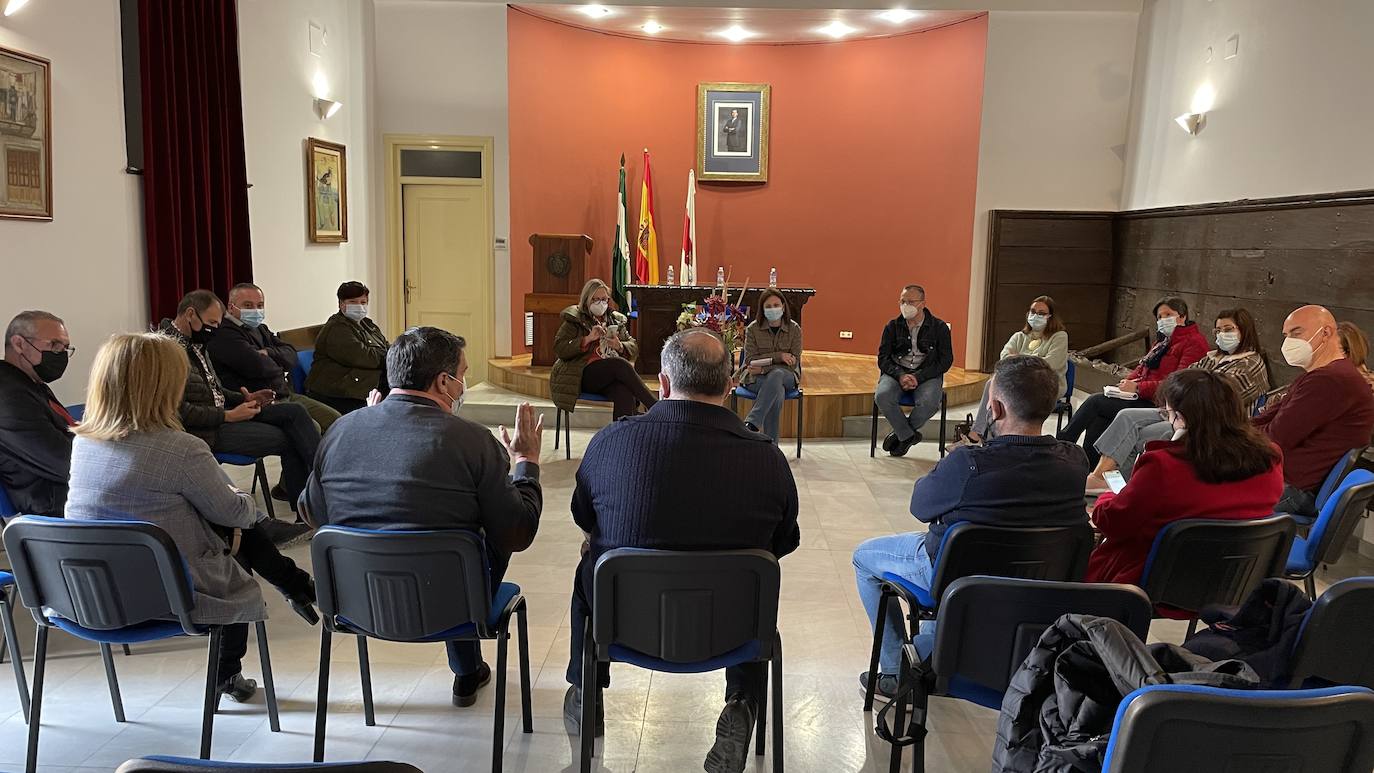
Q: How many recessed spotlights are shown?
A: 5